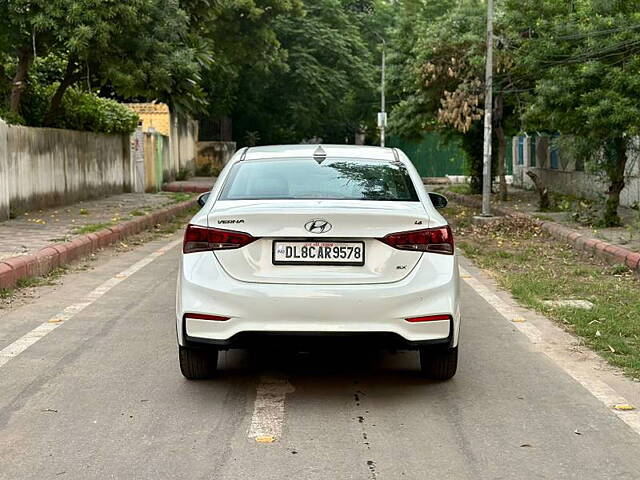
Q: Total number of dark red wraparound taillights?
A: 2